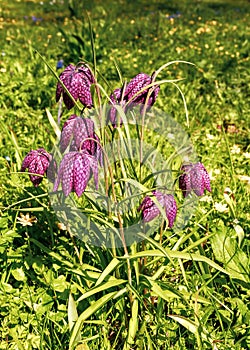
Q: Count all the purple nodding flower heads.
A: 8